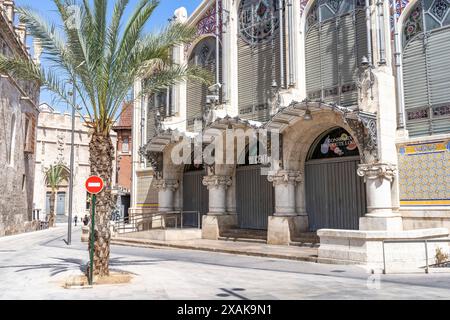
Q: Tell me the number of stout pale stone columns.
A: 4